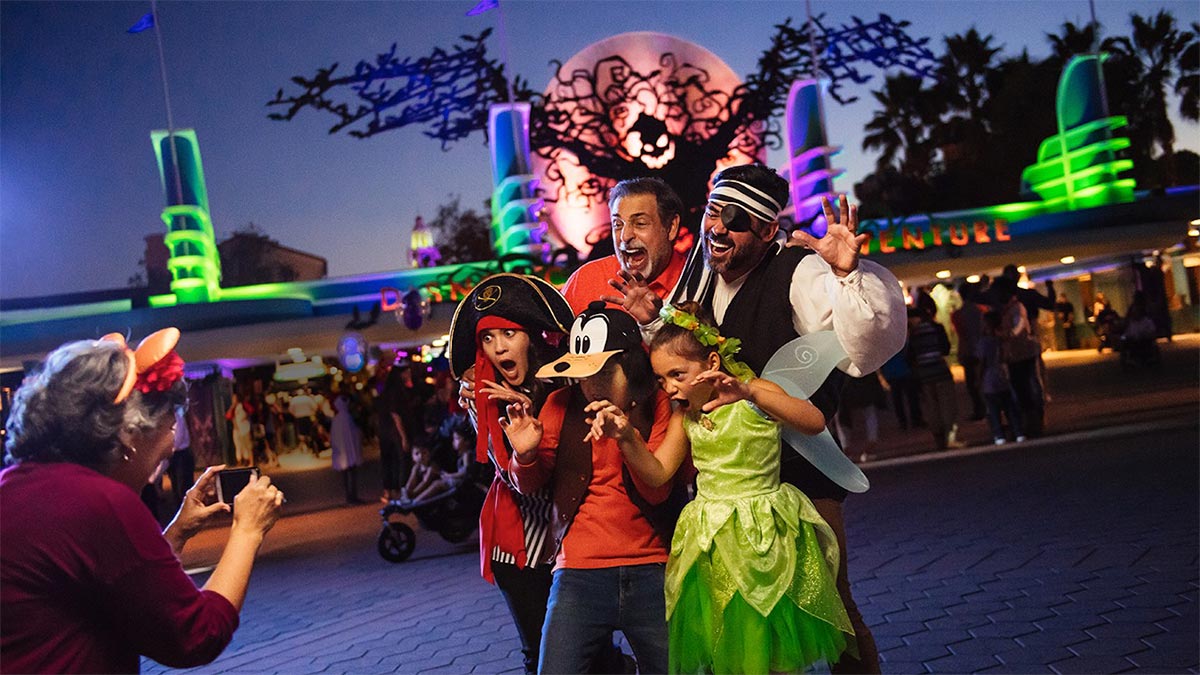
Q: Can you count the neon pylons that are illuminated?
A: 4